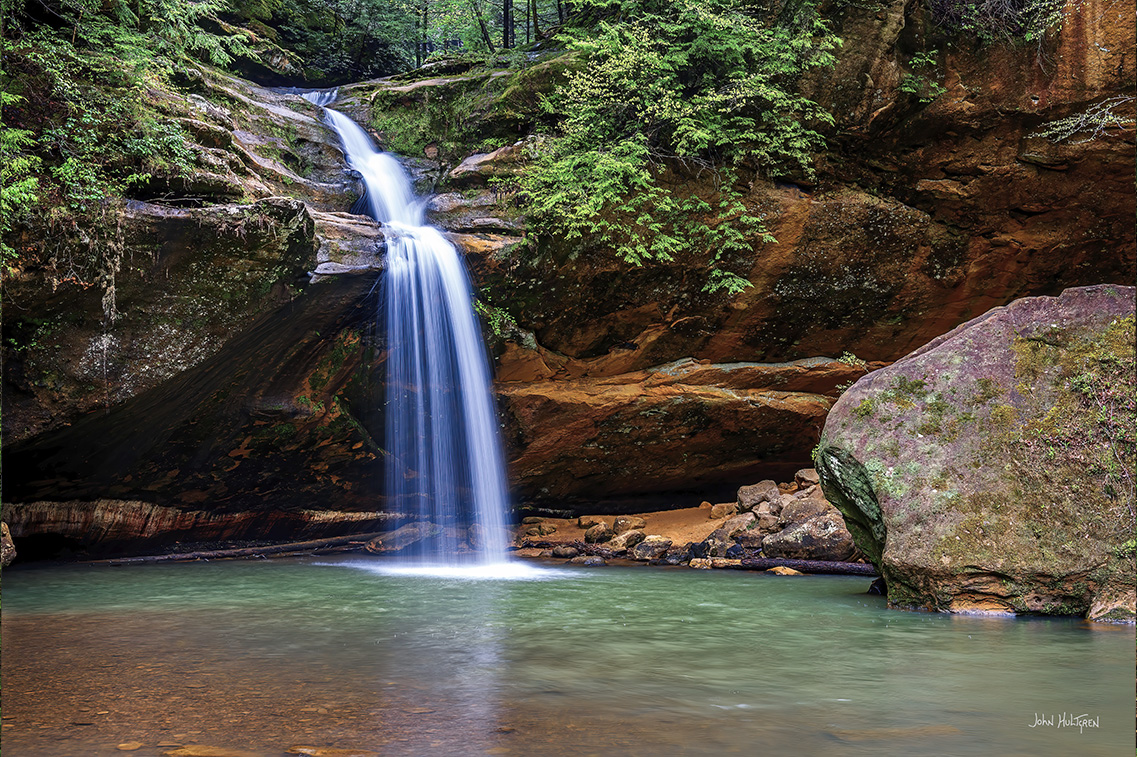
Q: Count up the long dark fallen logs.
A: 2